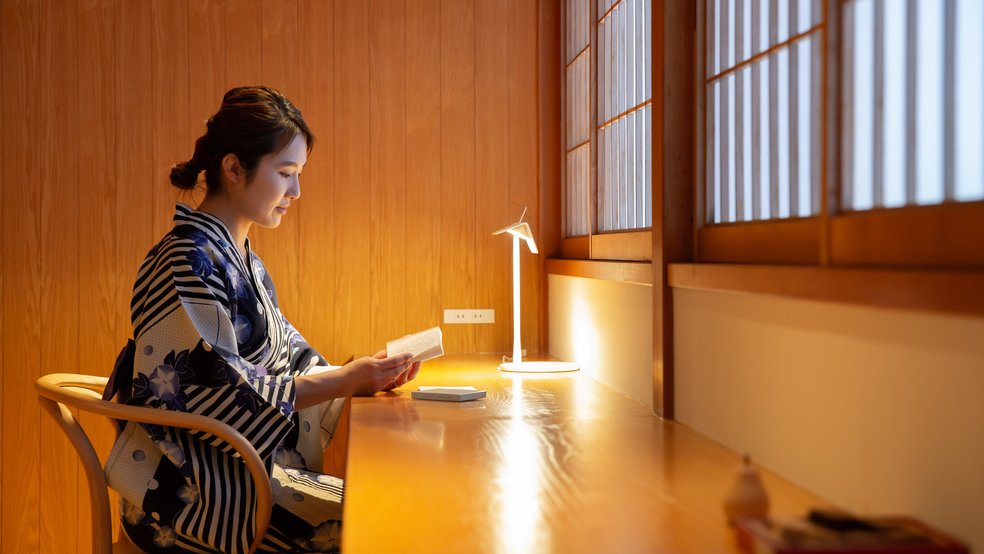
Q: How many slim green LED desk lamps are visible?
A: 0